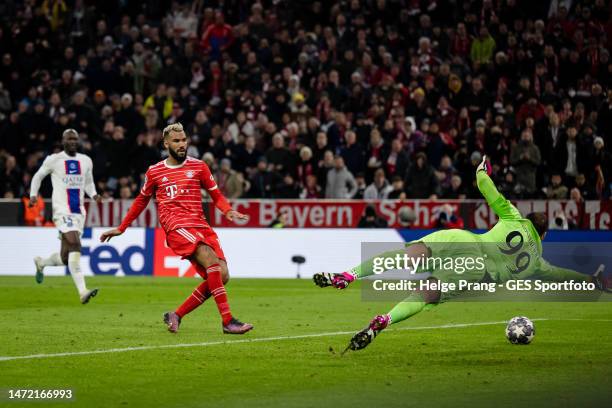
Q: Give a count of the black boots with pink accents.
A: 2